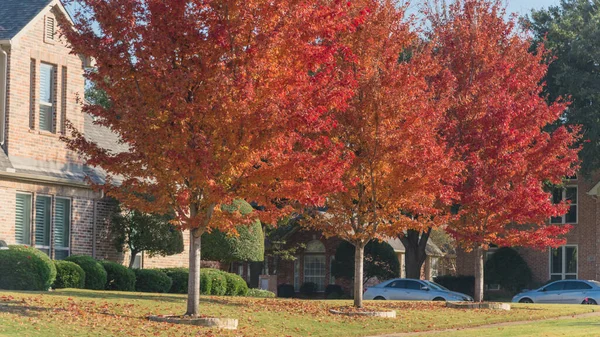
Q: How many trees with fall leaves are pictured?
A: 3